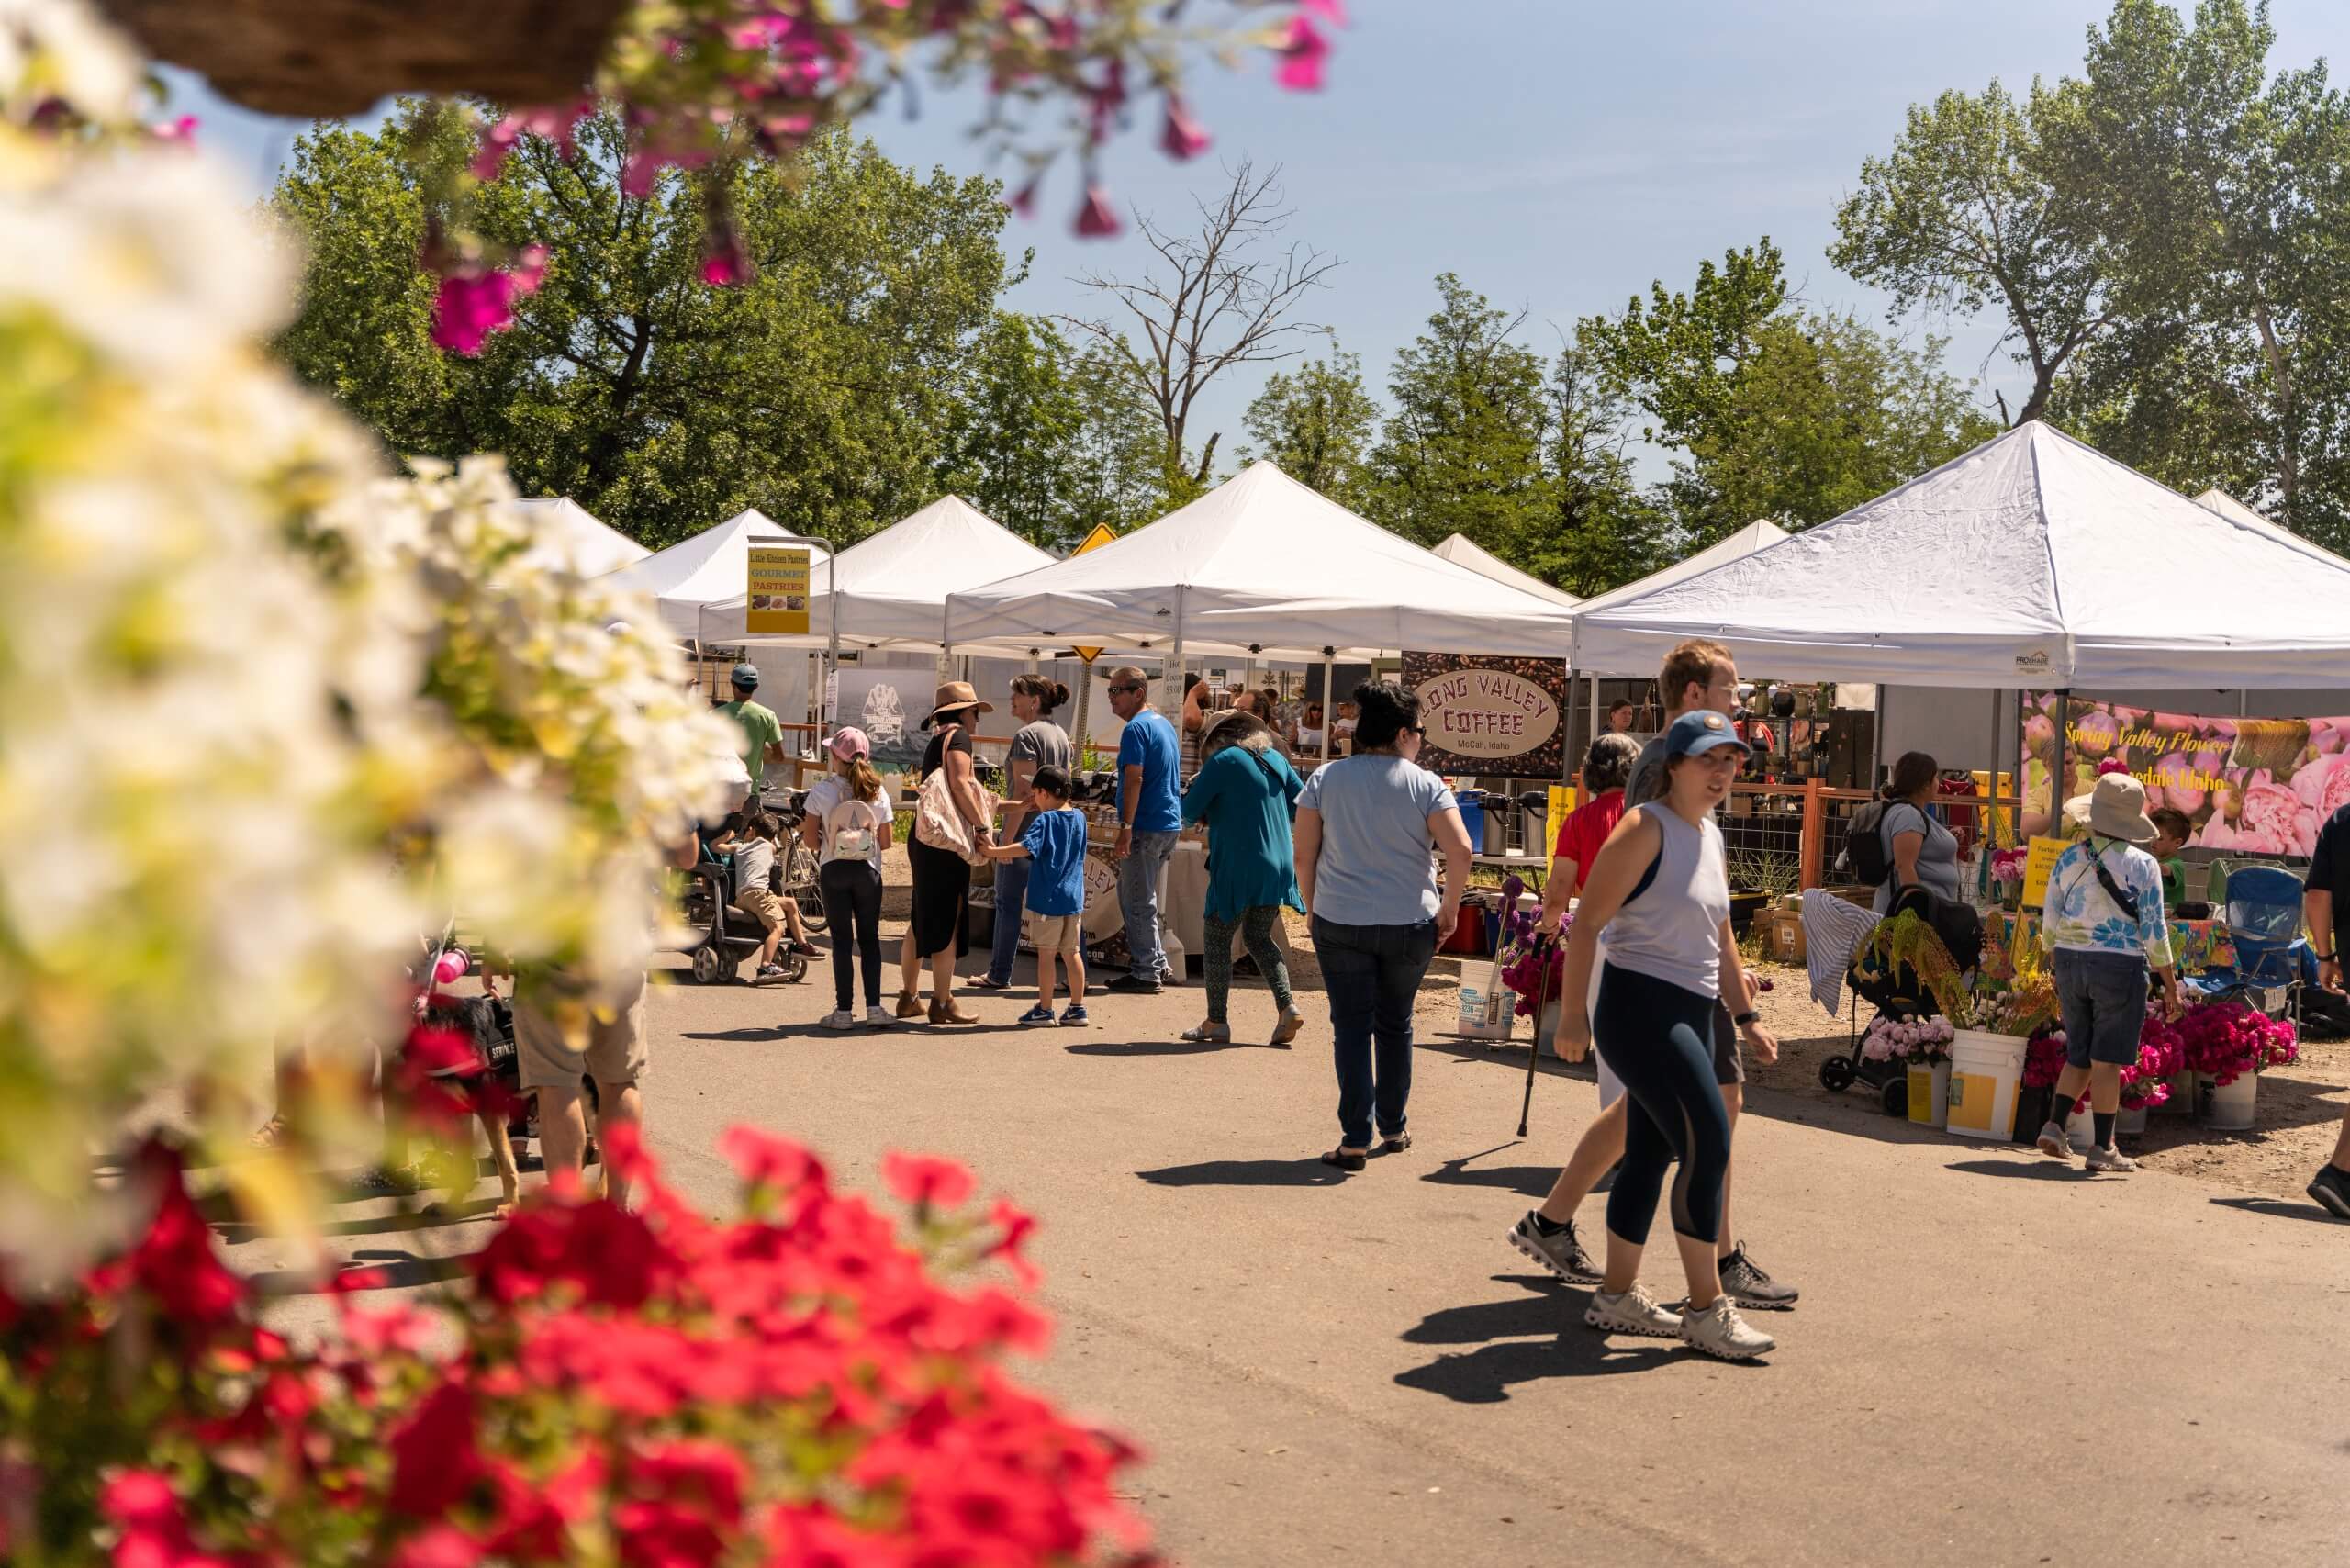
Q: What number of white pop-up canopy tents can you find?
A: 8